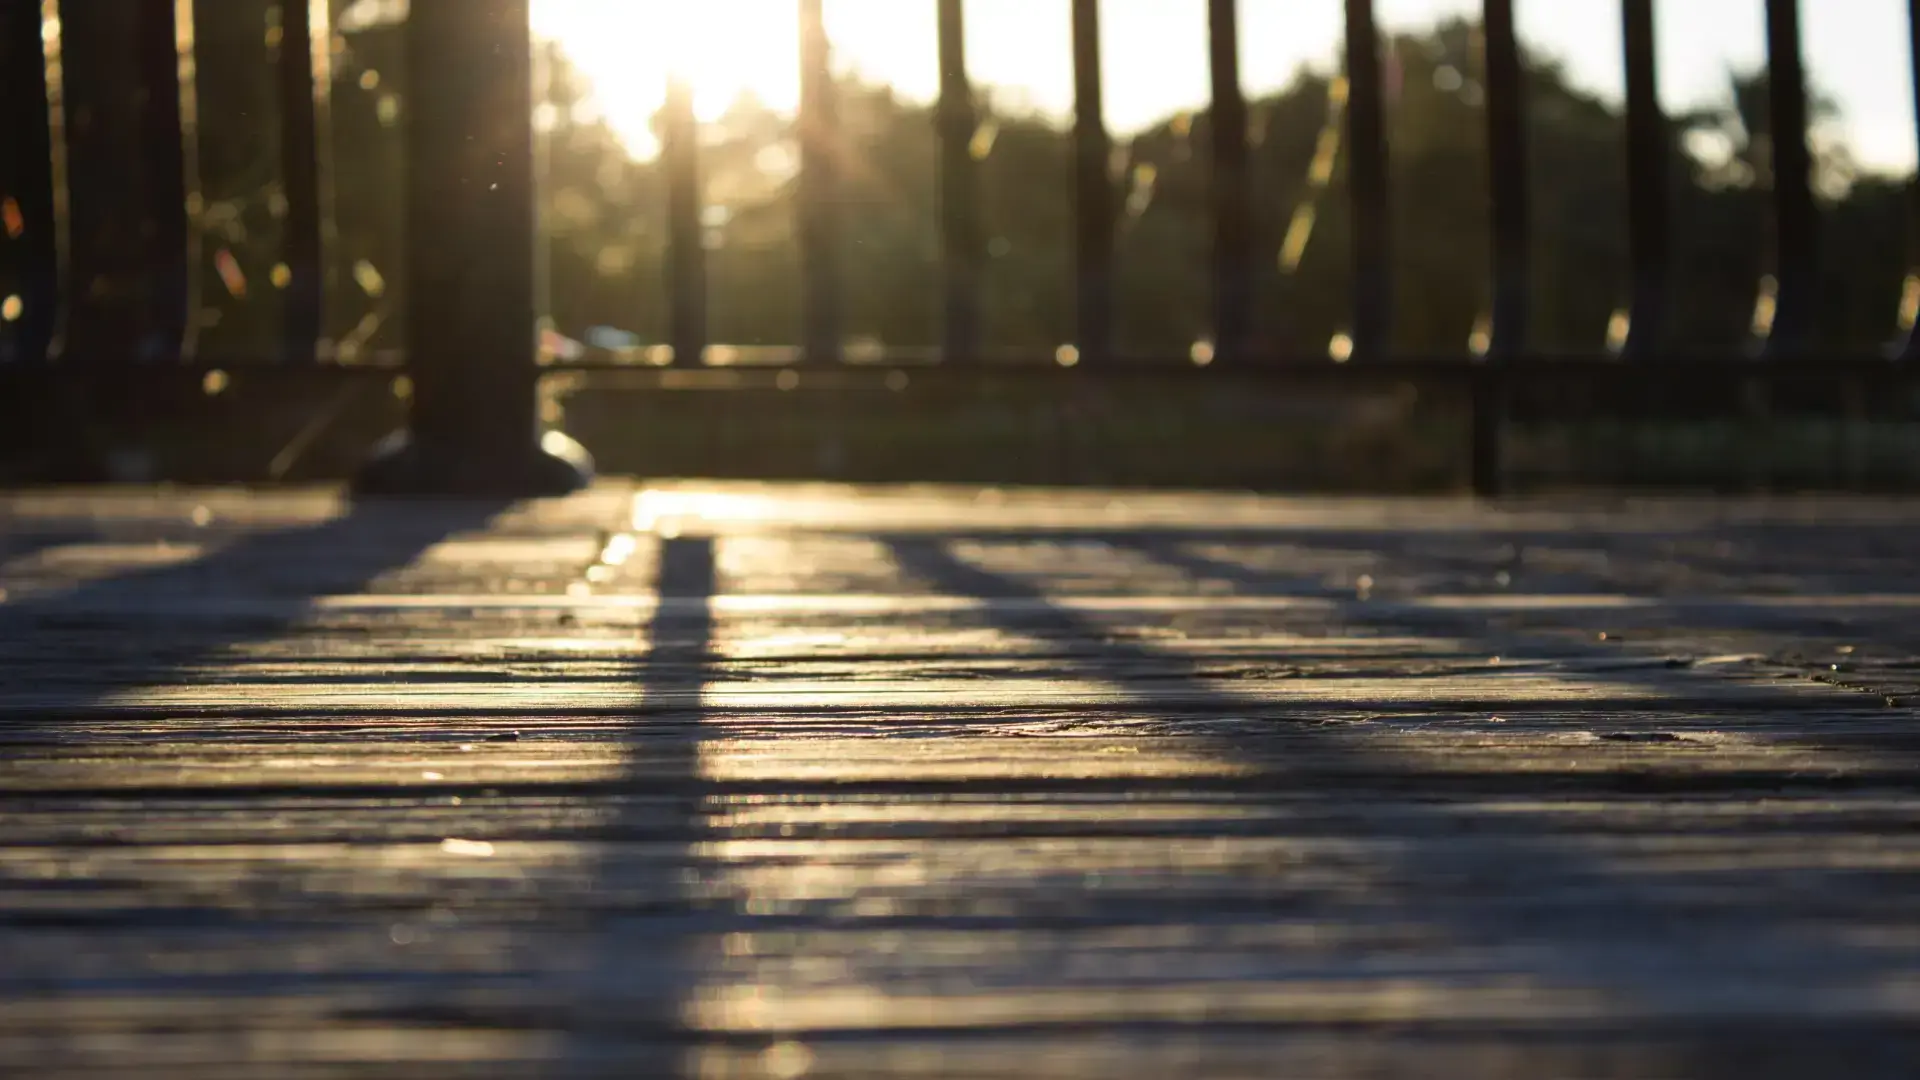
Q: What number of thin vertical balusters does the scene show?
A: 13